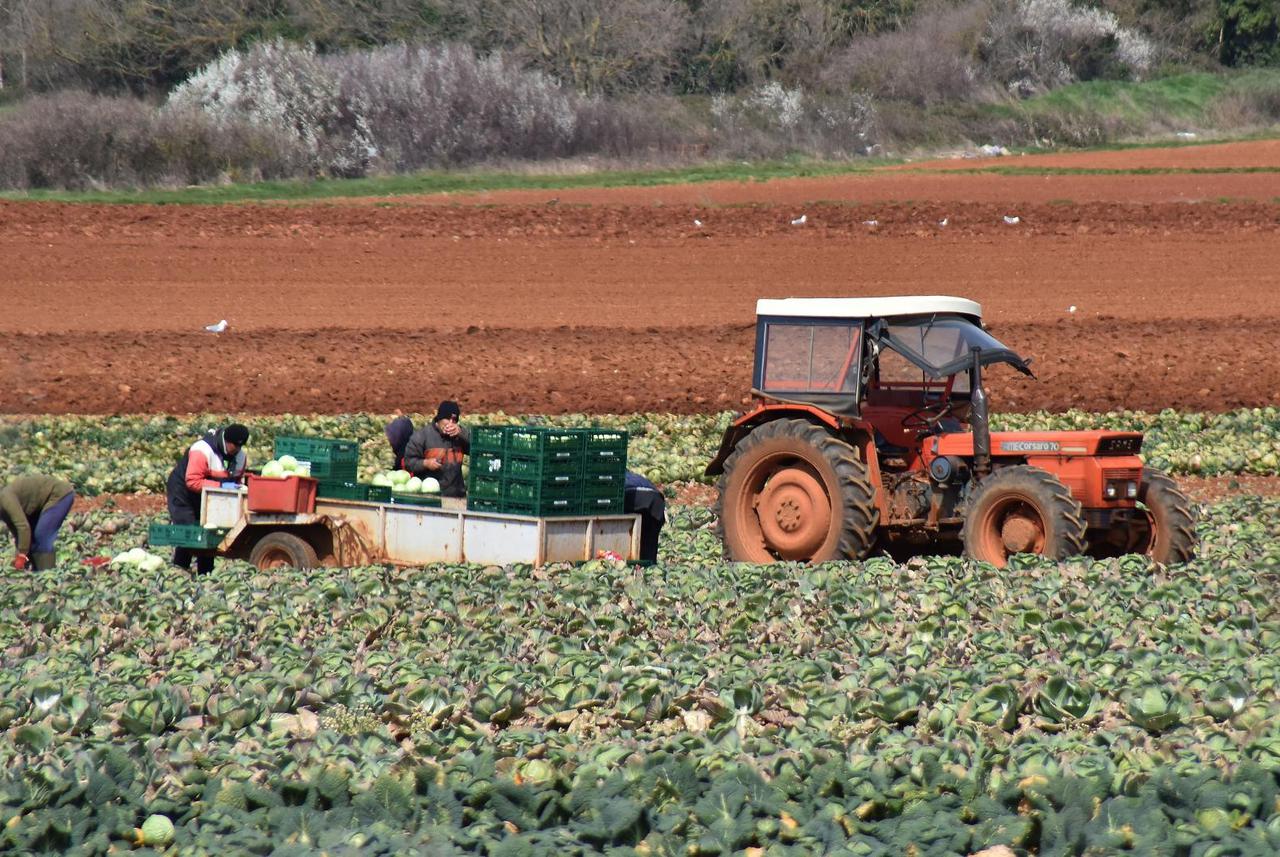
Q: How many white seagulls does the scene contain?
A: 7